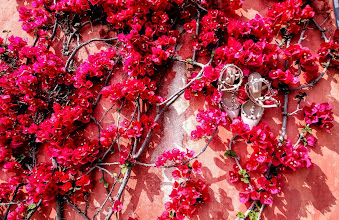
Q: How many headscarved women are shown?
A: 0